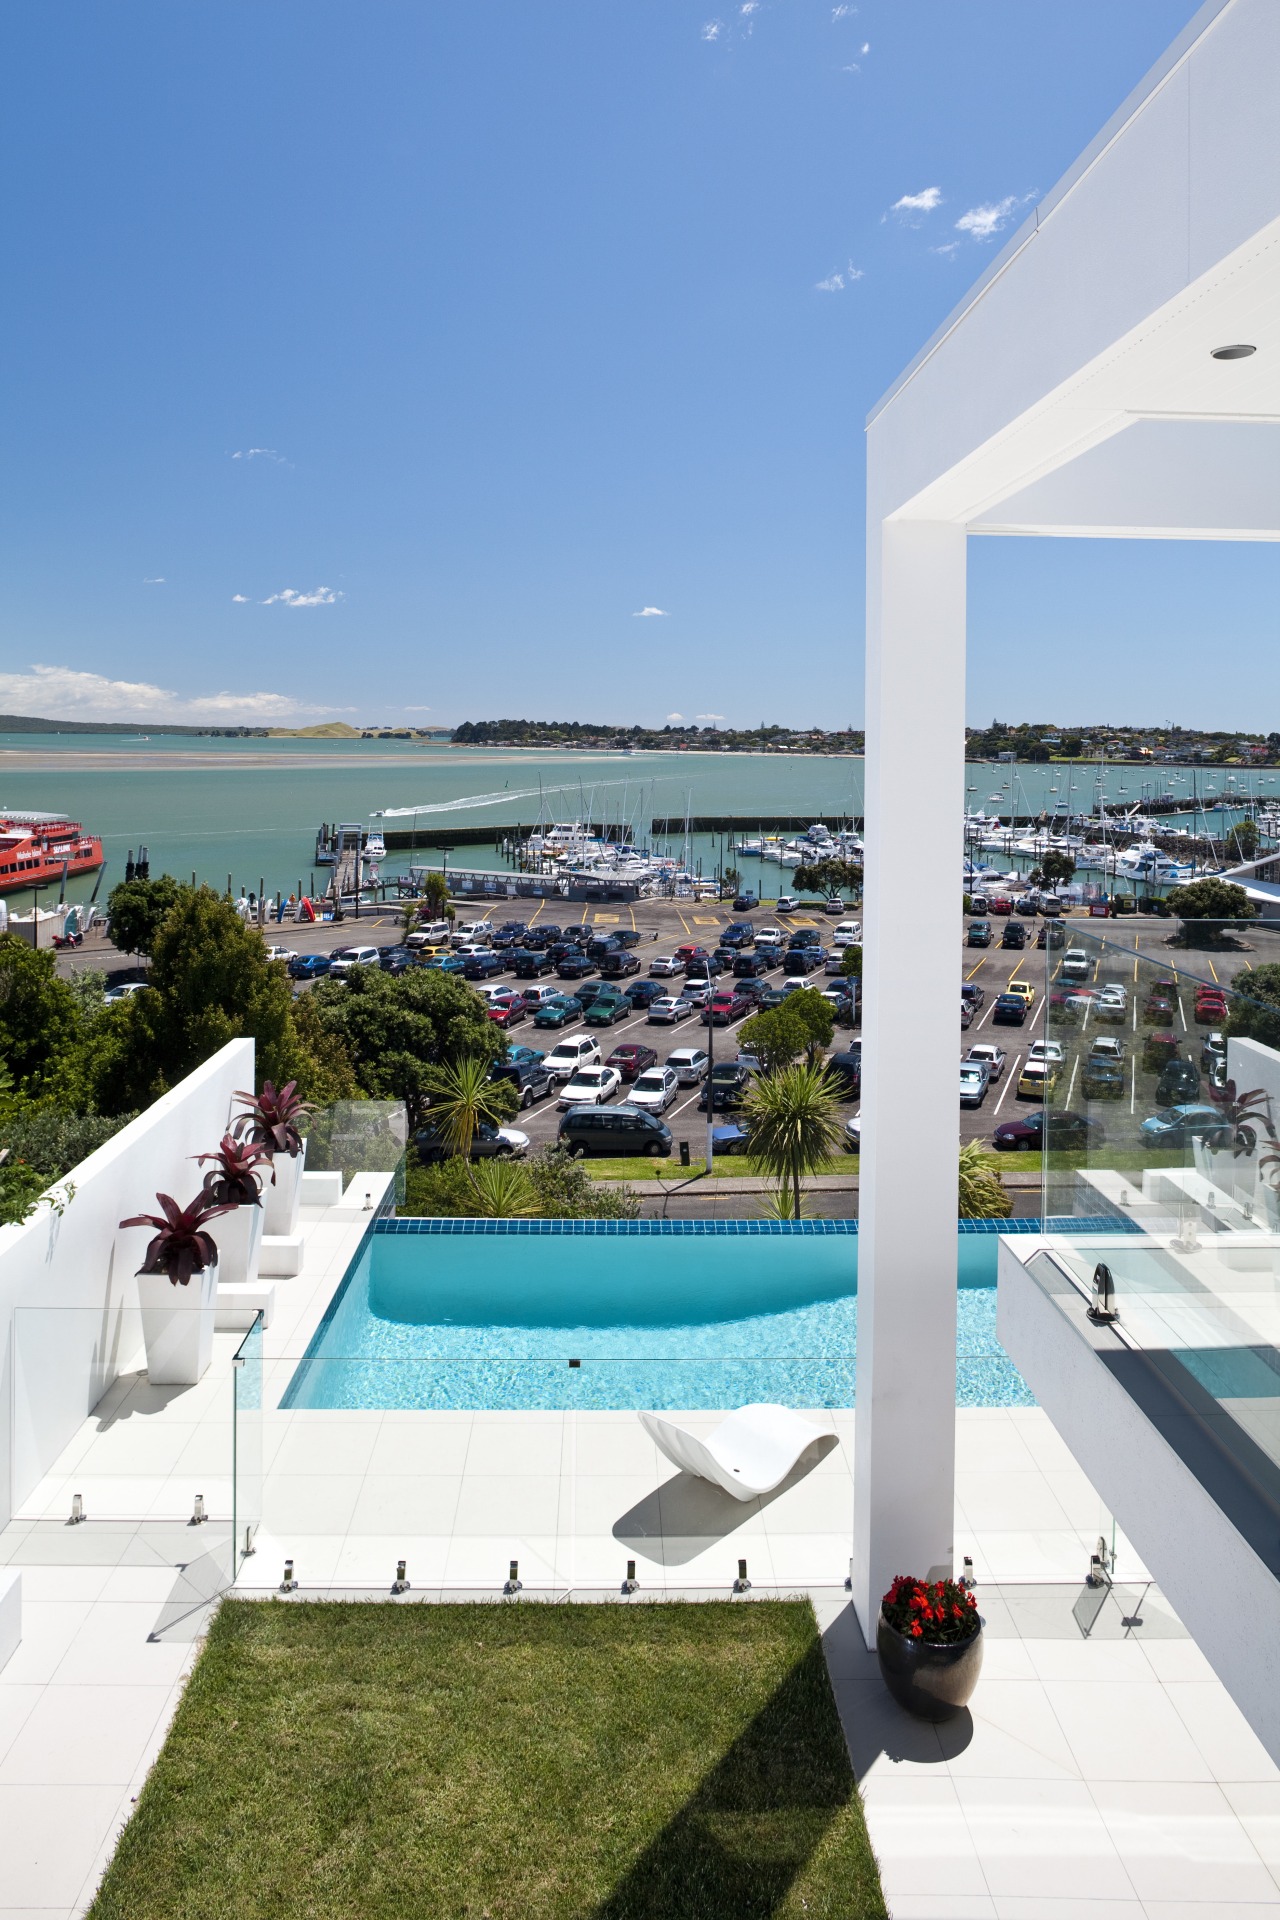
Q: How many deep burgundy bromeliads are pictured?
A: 3